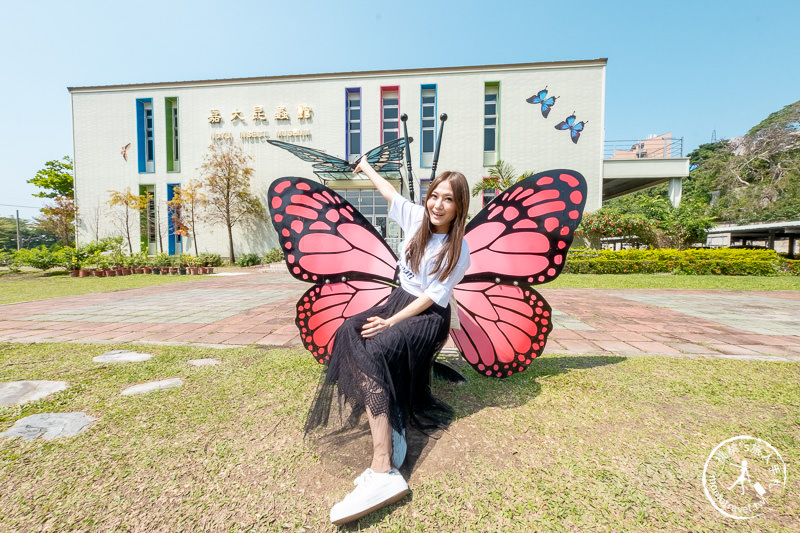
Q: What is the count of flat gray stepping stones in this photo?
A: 5